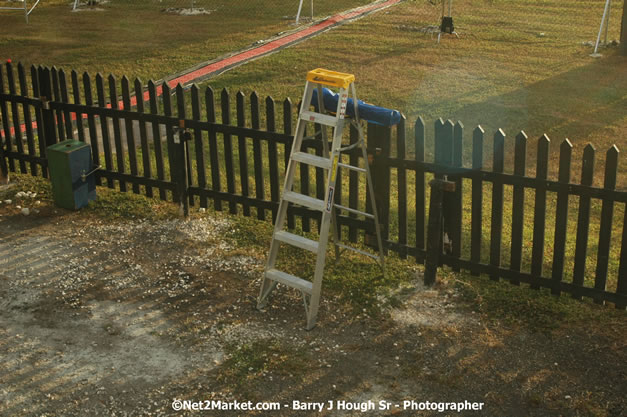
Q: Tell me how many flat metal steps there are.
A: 5